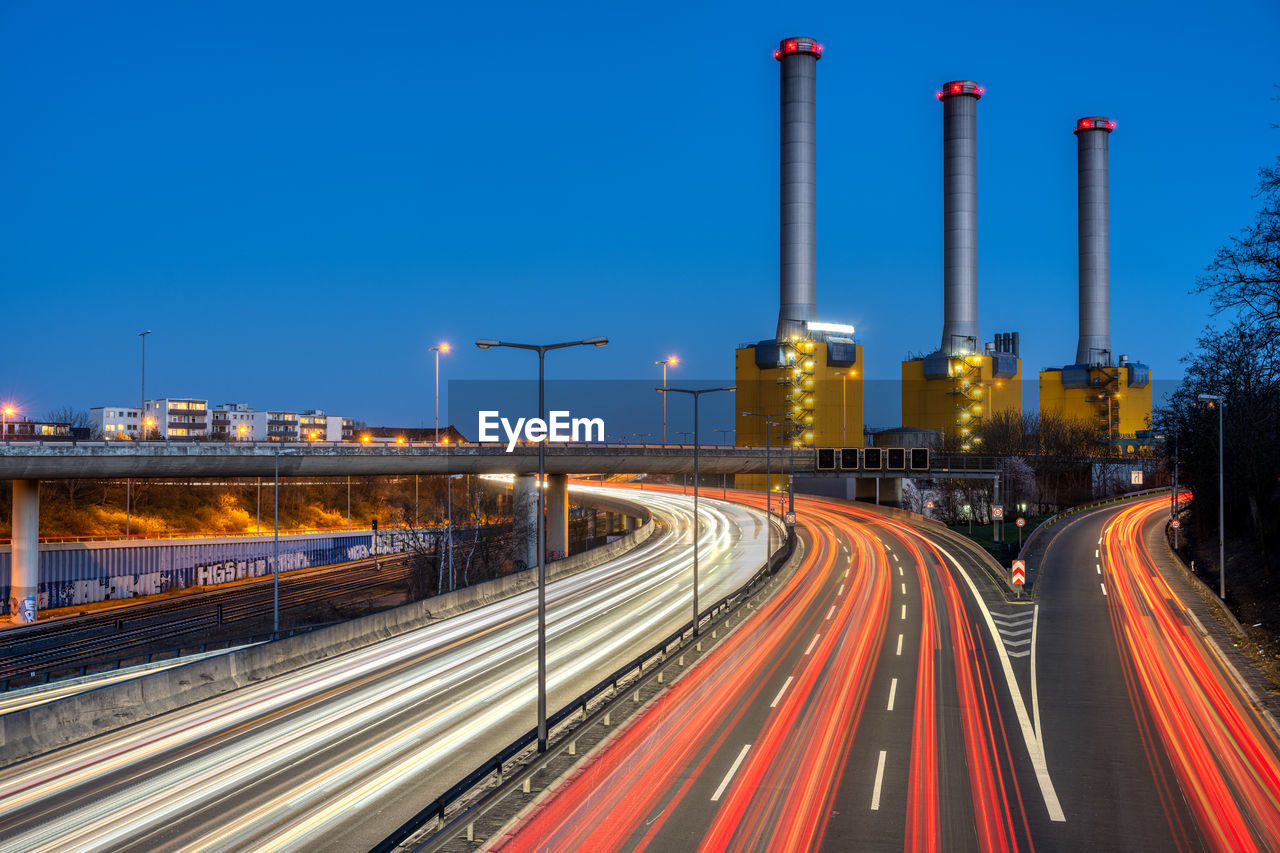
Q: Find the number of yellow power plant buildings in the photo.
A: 3